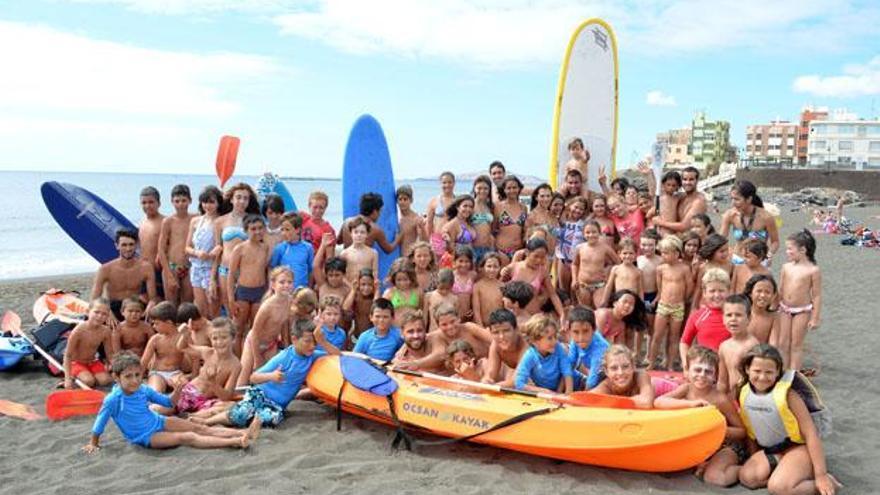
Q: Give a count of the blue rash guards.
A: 7